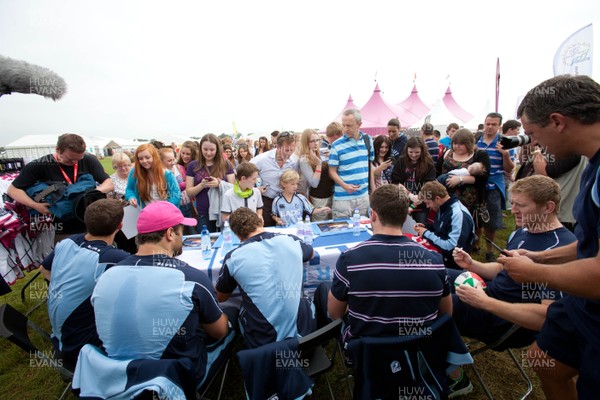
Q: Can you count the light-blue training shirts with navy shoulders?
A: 3